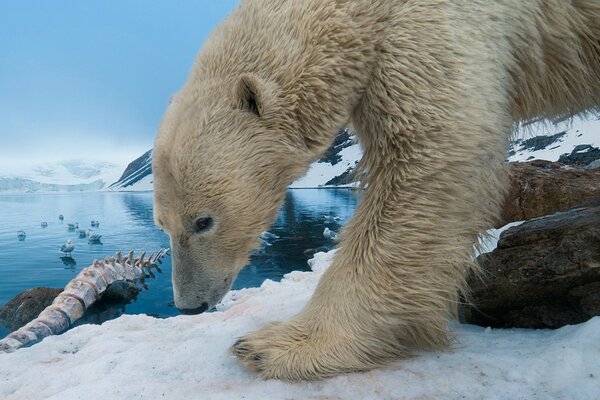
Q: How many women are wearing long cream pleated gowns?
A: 0